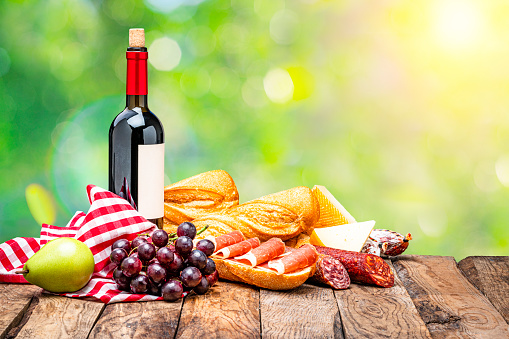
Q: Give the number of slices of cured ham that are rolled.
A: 4